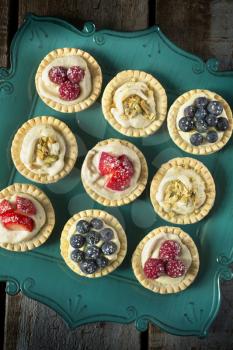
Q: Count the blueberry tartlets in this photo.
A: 2